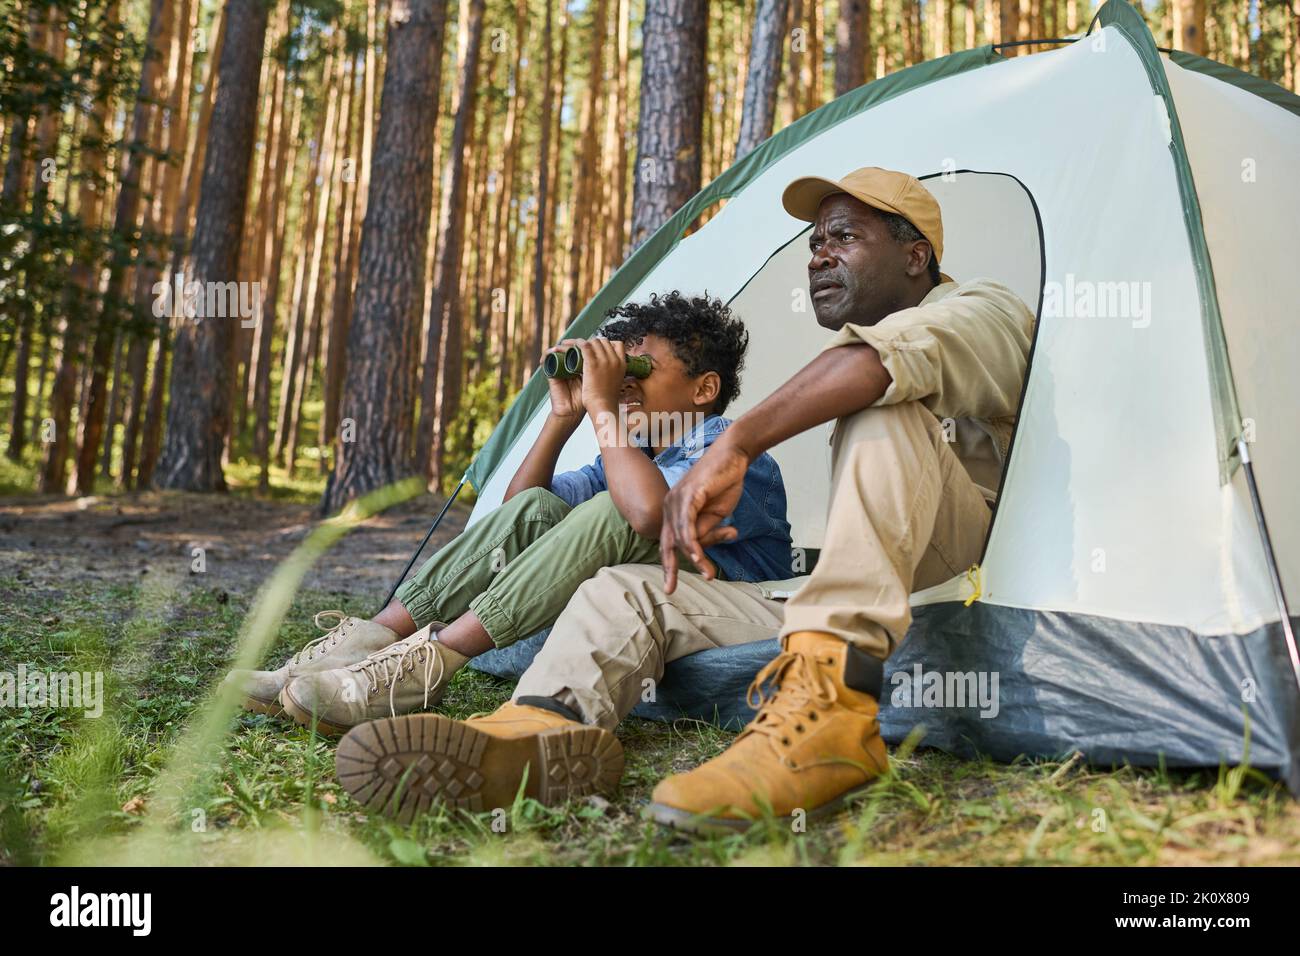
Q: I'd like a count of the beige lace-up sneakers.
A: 2